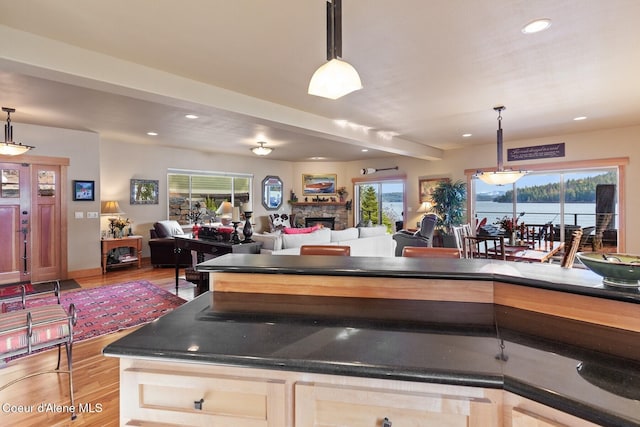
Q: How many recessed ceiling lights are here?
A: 7